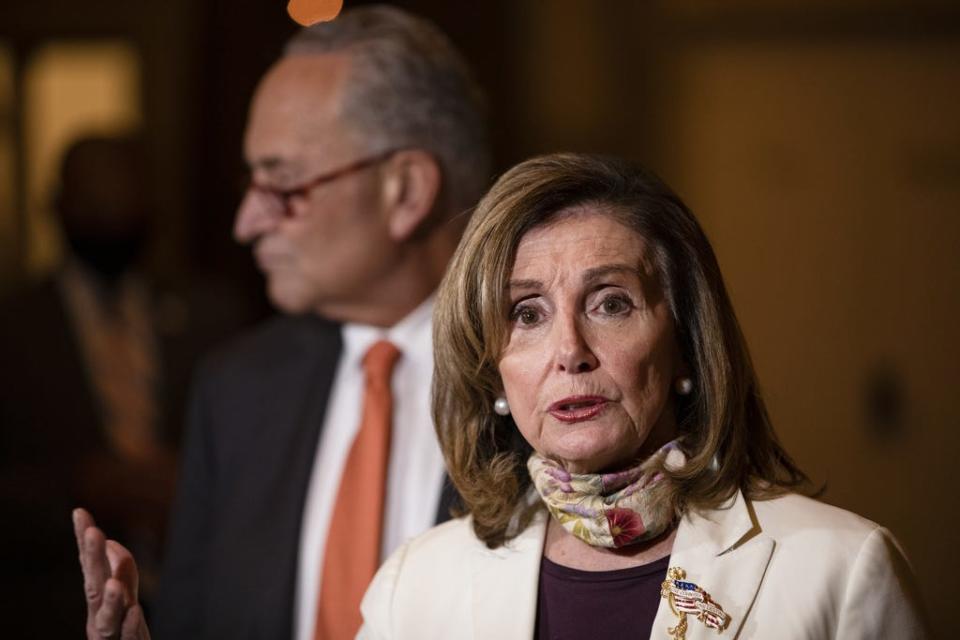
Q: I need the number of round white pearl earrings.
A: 2